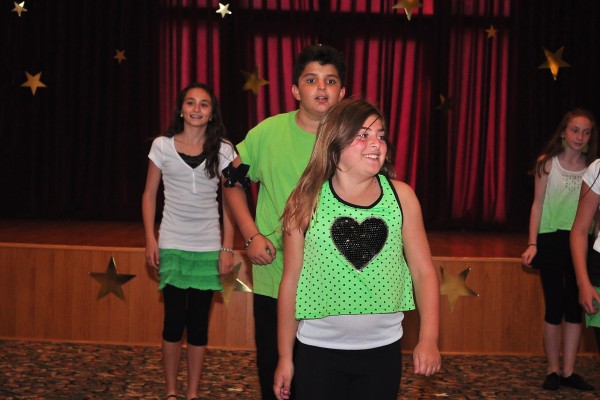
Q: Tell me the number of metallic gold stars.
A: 12